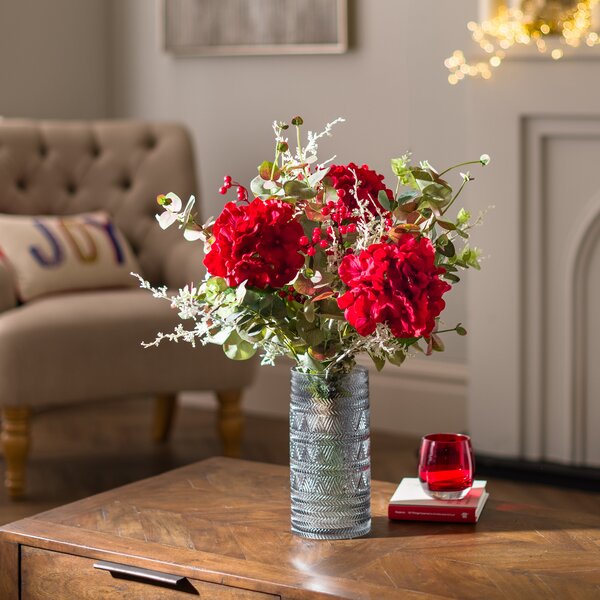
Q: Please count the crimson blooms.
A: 3